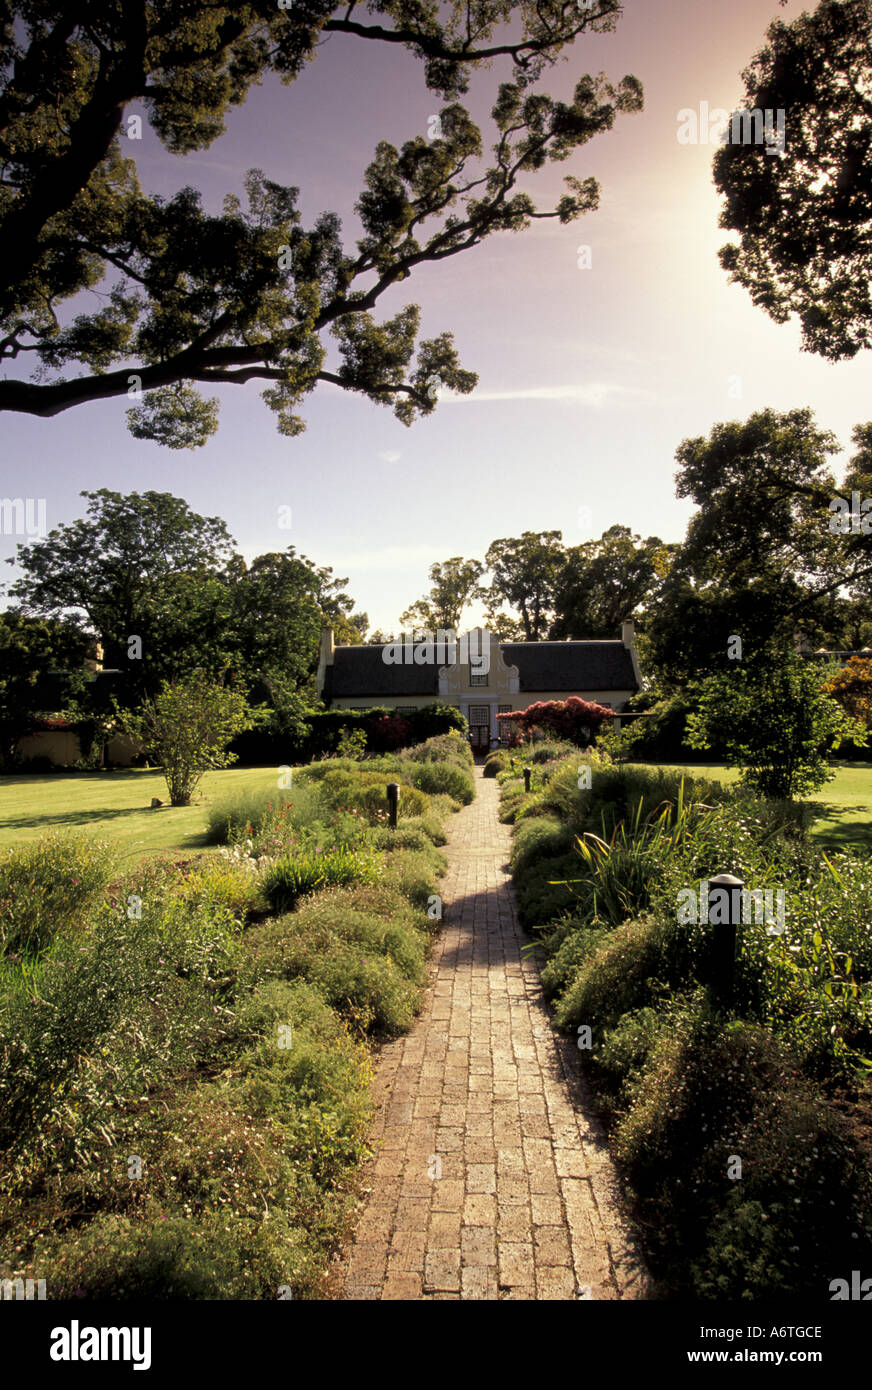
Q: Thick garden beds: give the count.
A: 2